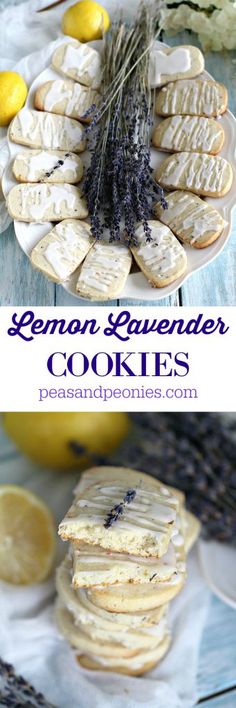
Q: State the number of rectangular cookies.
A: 13